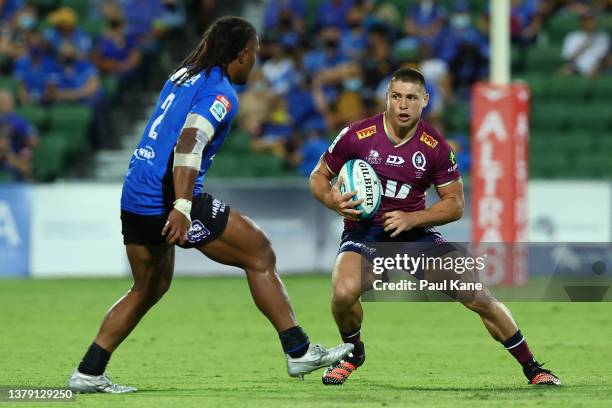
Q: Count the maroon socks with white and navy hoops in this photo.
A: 2